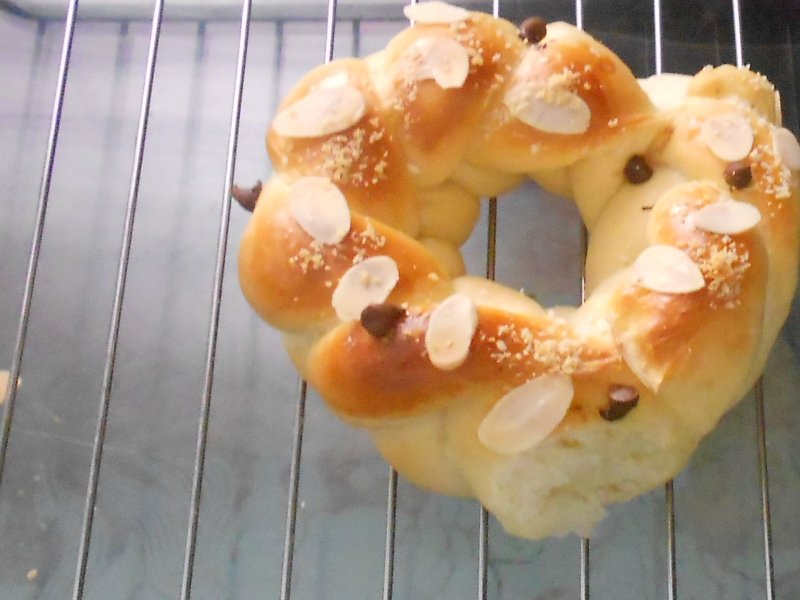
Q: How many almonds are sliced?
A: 12